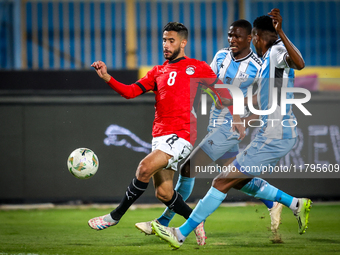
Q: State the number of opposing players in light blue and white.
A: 2